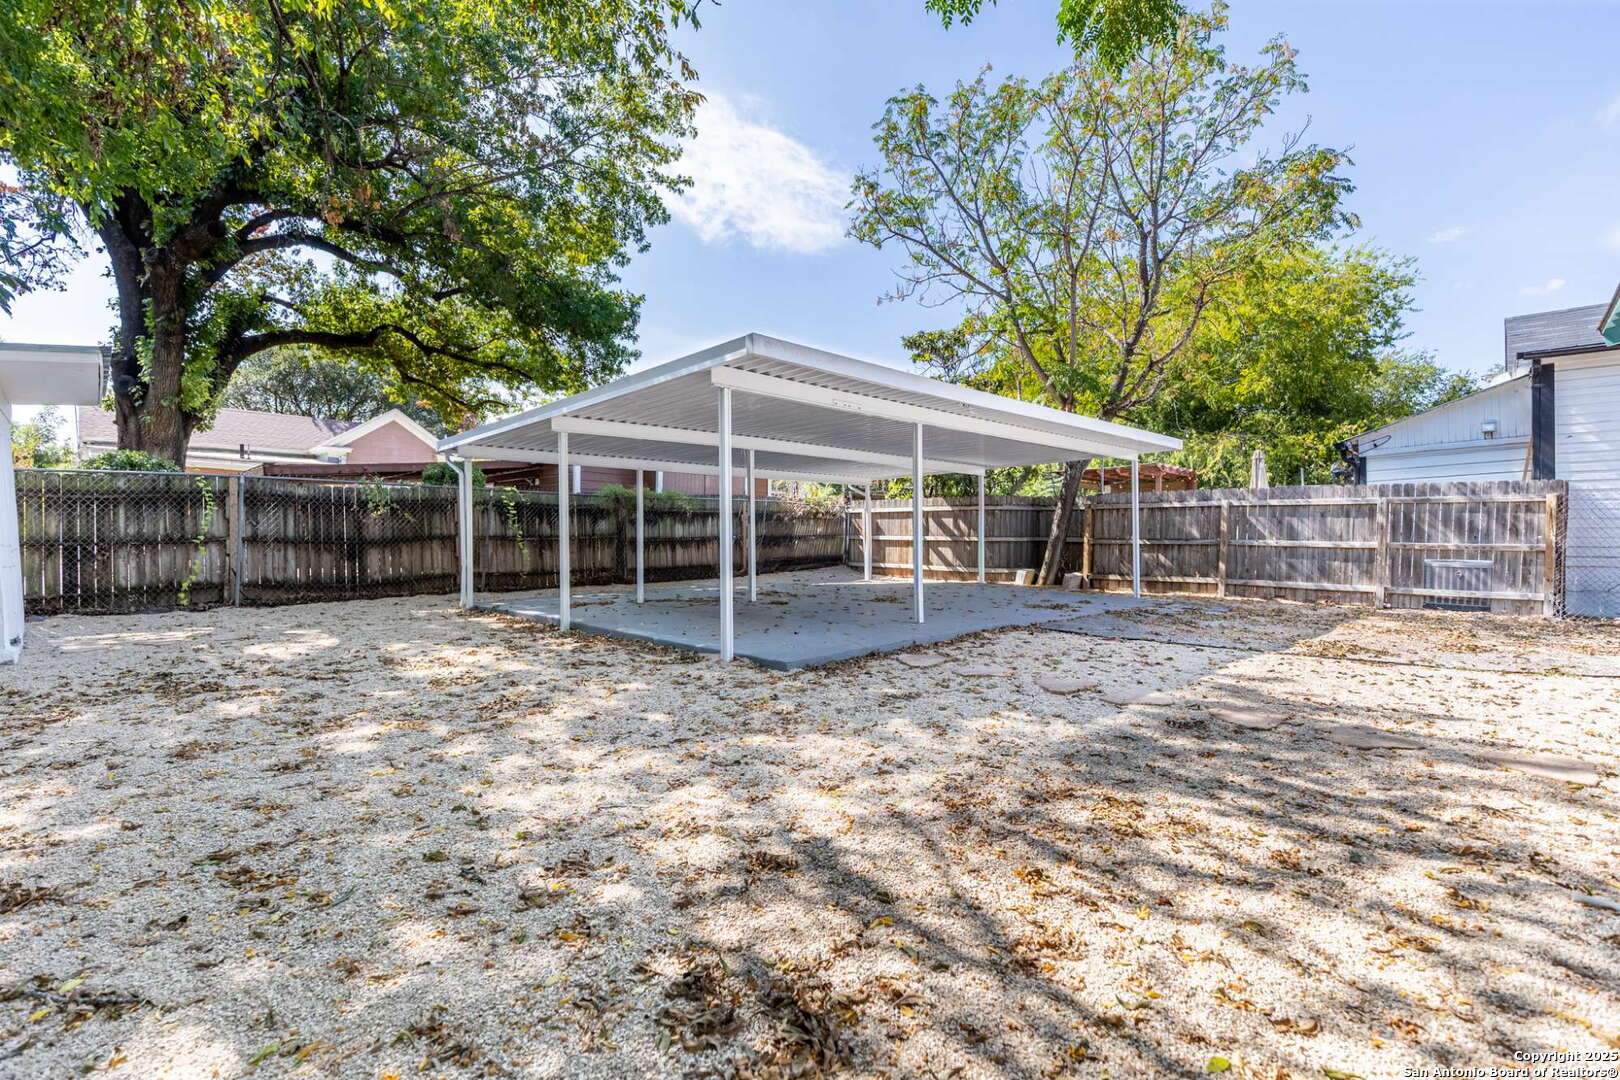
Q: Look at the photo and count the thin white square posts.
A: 9